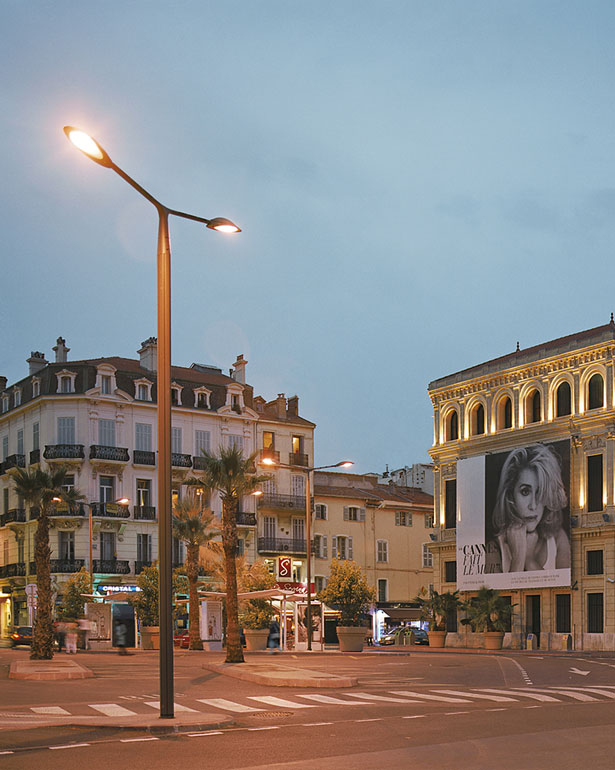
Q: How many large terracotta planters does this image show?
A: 5